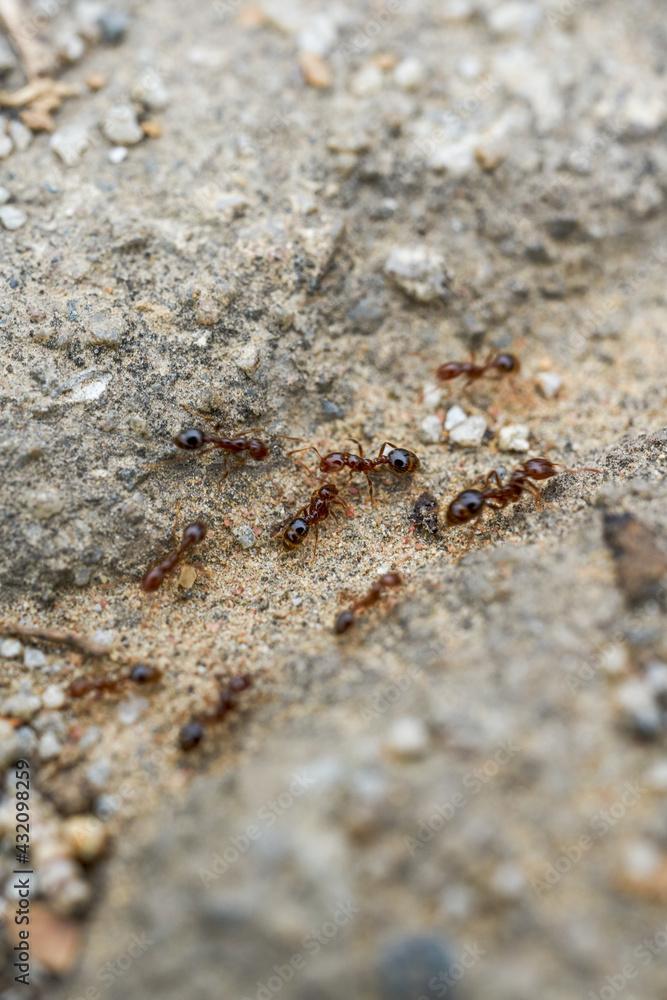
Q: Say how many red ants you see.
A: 9